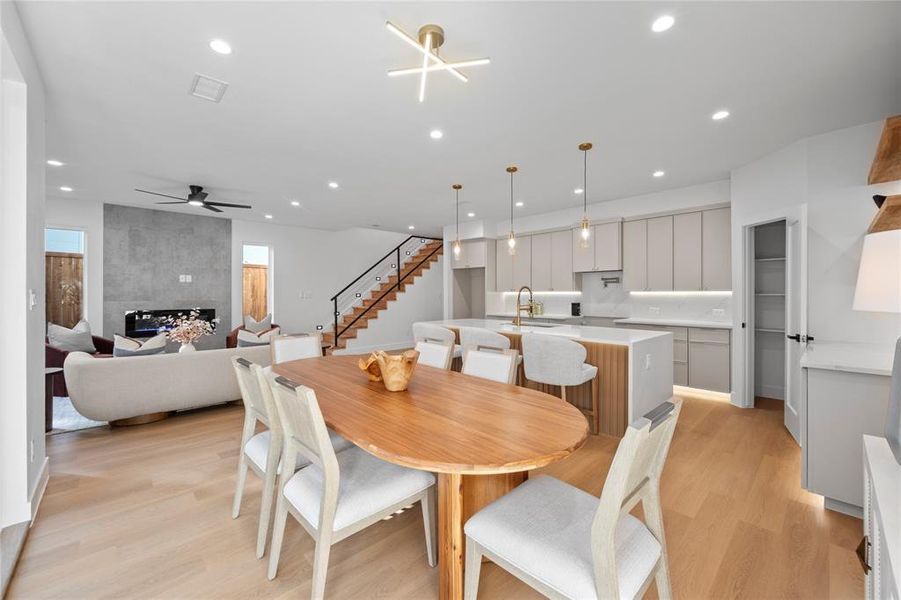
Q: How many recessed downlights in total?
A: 14